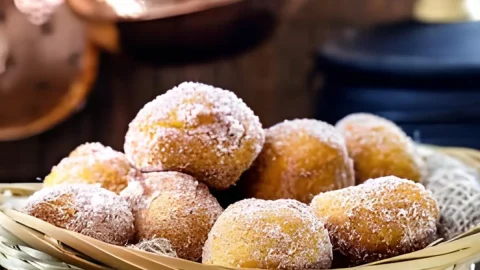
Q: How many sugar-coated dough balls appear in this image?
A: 8